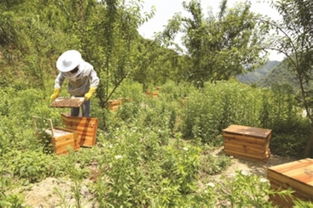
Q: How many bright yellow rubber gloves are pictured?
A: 2